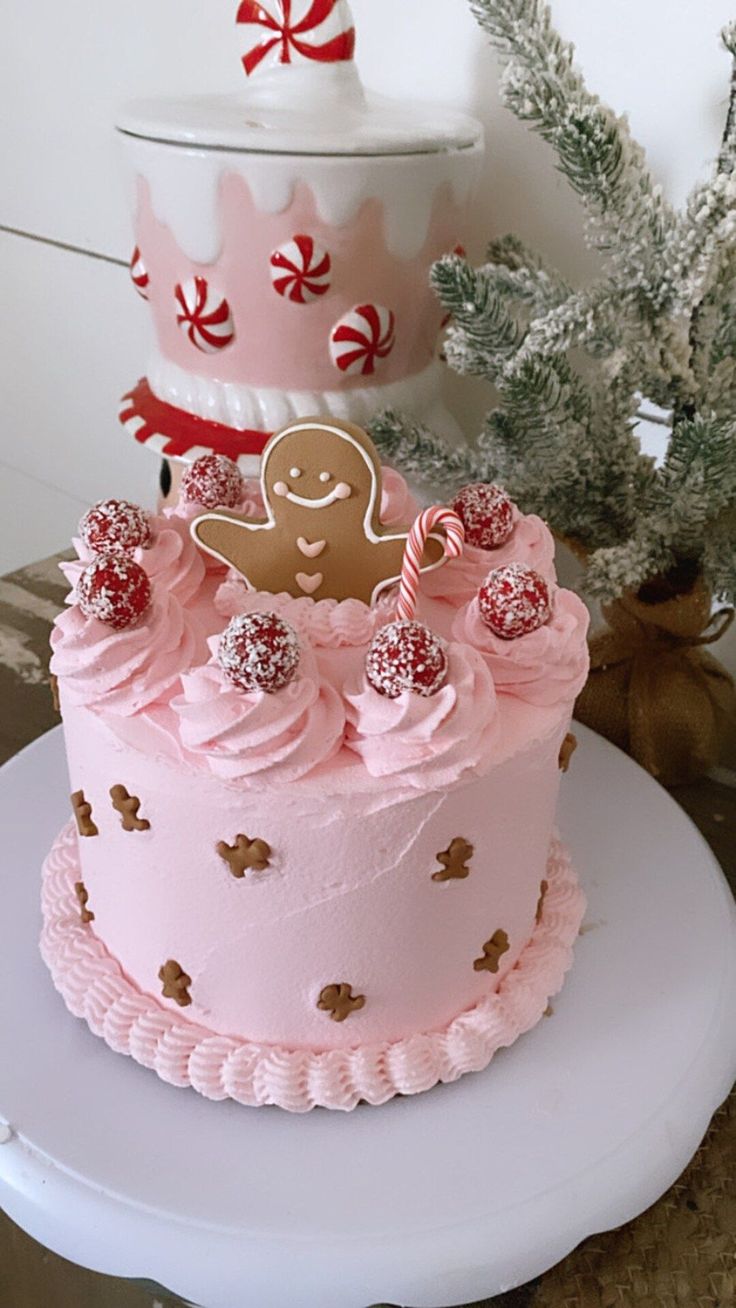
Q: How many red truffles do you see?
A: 7